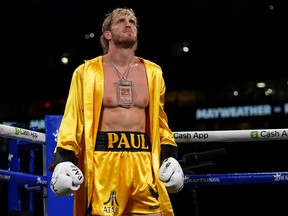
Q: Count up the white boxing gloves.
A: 2